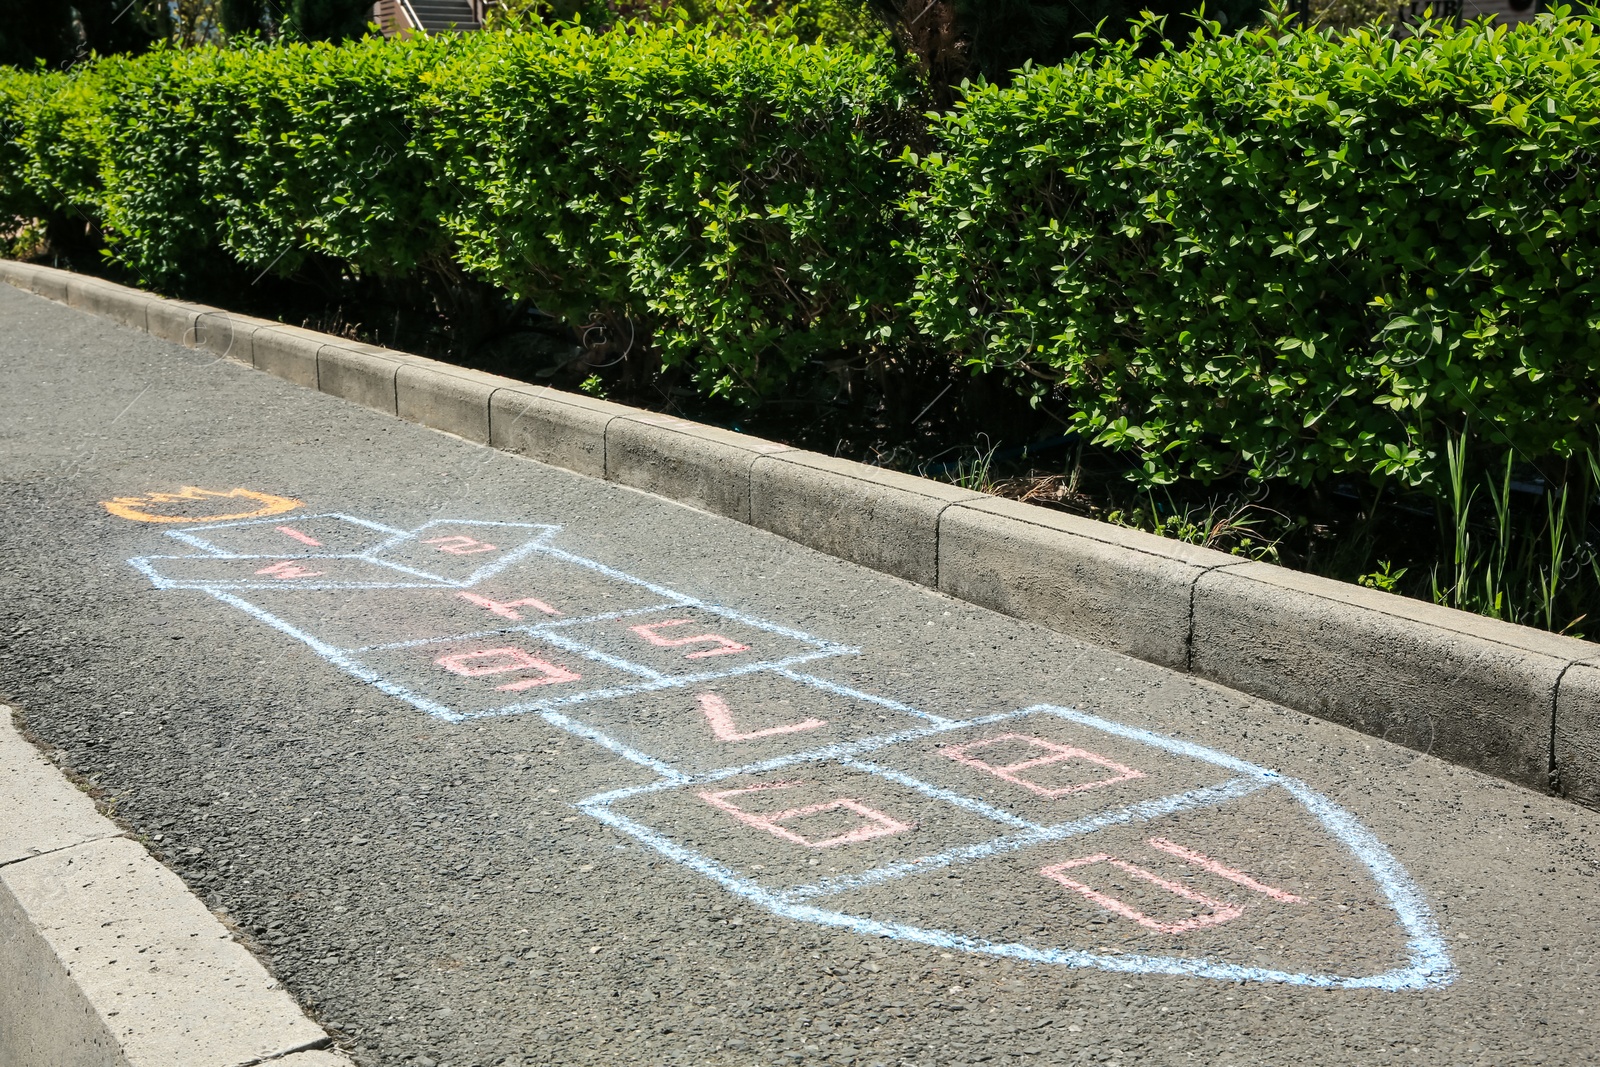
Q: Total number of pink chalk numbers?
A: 10